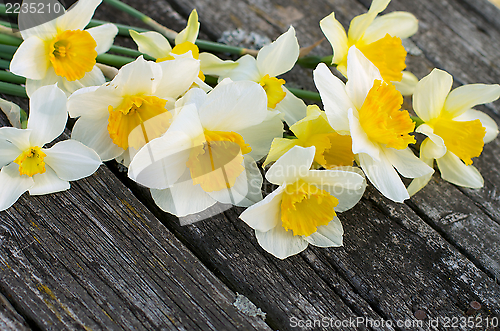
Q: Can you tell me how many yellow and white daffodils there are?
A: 11